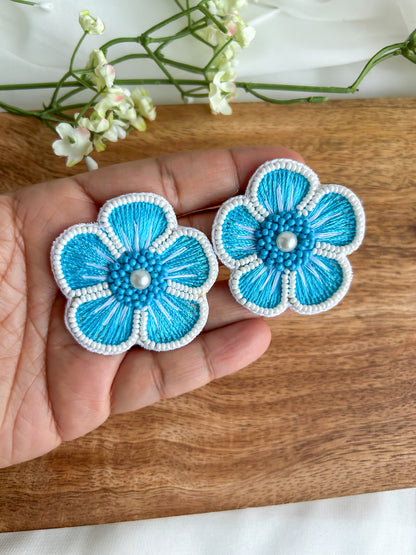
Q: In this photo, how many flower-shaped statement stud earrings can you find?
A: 2